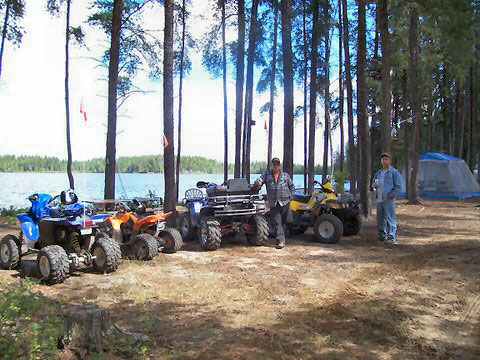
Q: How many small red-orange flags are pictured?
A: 3